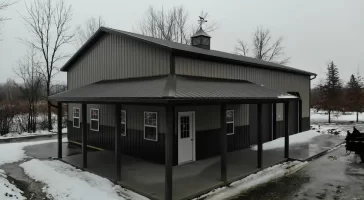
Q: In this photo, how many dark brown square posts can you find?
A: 7